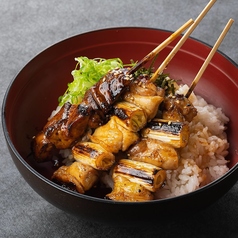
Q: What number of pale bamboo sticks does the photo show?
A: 3